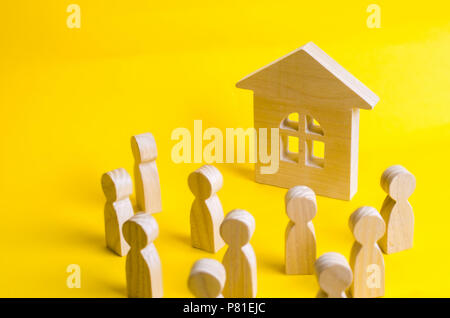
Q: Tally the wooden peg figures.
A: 10